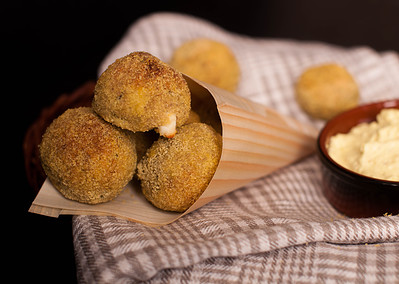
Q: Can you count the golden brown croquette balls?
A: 5